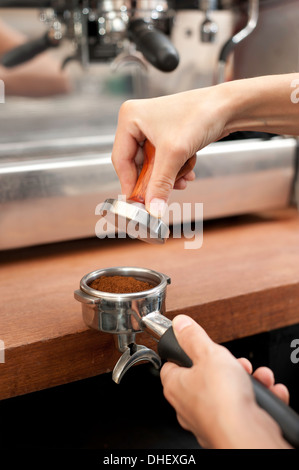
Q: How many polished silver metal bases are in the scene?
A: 1